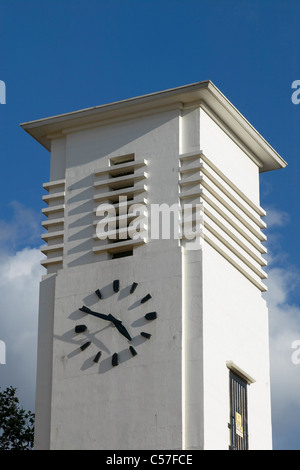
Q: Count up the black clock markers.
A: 12